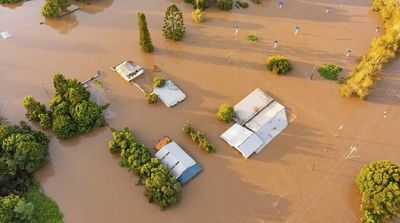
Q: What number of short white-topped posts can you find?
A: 7